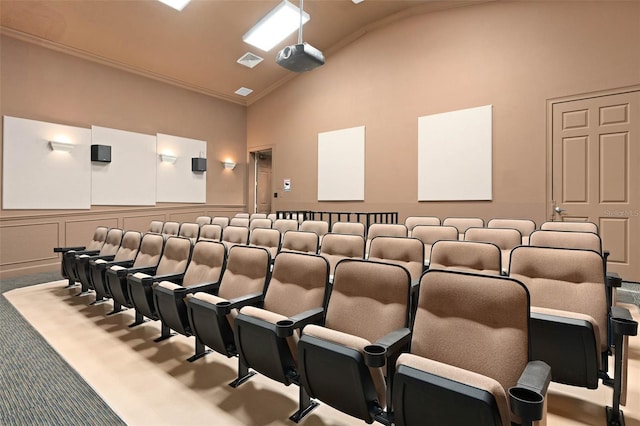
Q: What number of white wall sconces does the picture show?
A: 3